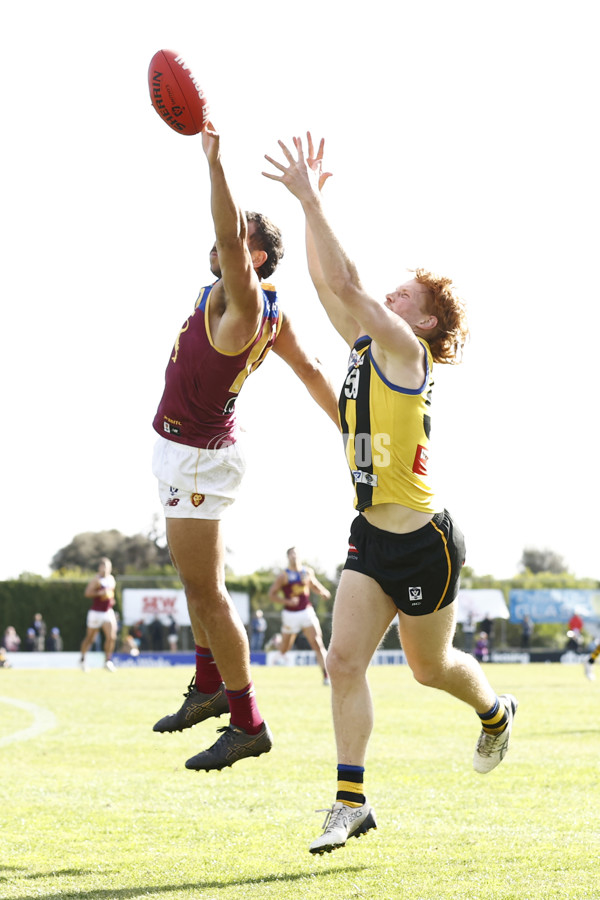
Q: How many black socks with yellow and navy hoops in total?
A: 2